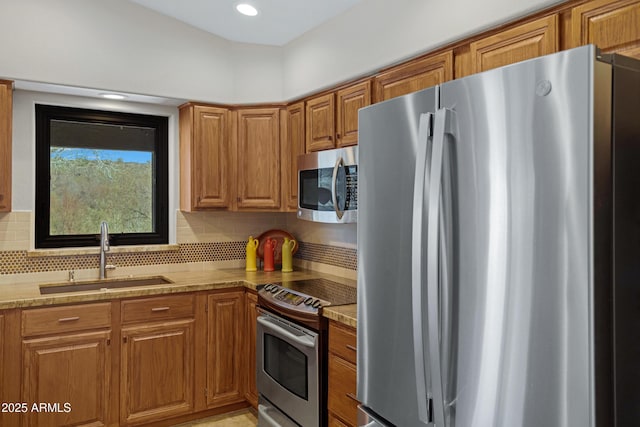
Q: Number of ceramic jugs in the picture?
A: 3